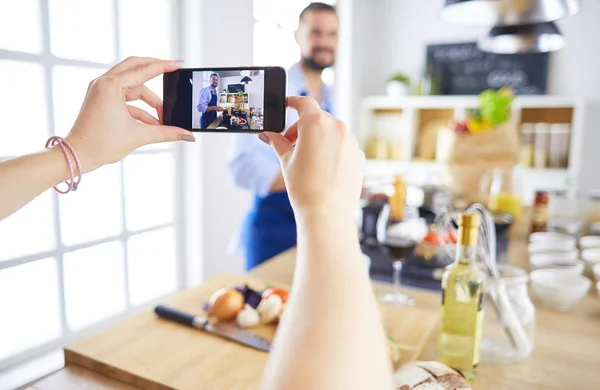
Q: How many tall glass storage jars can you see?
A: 3